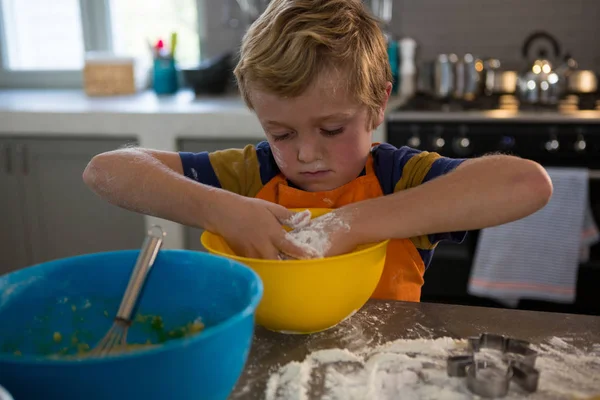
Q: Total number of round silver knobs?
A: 5